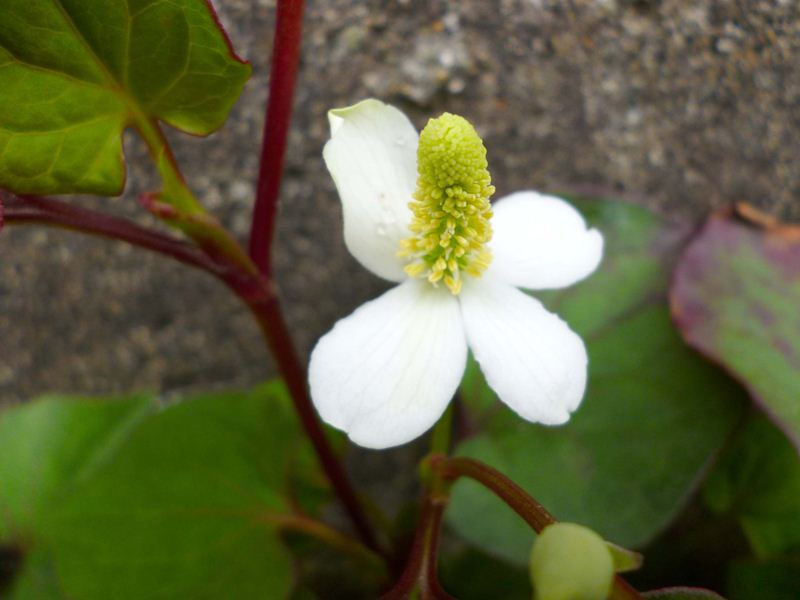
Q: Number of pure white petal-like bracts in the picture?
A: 4